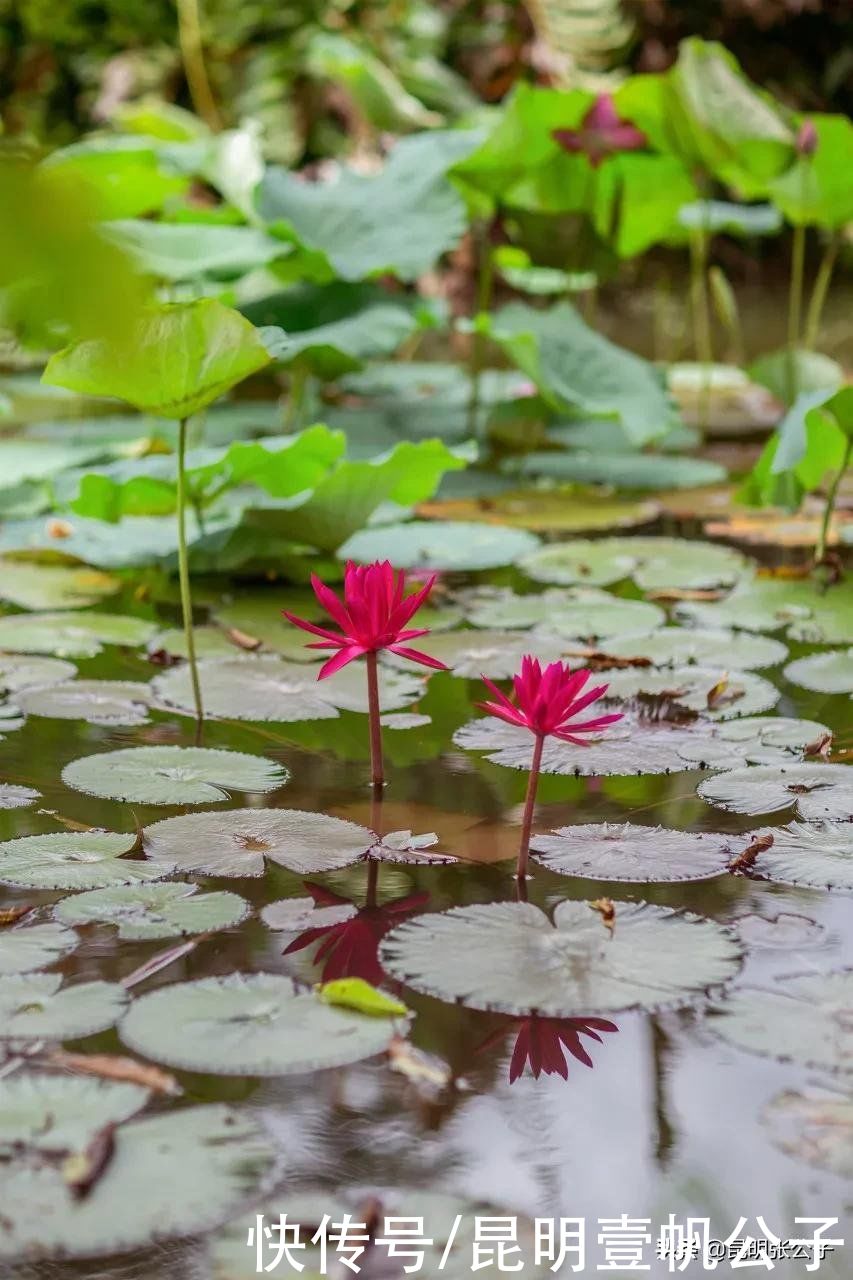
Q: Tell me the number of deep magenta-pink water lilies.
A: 2